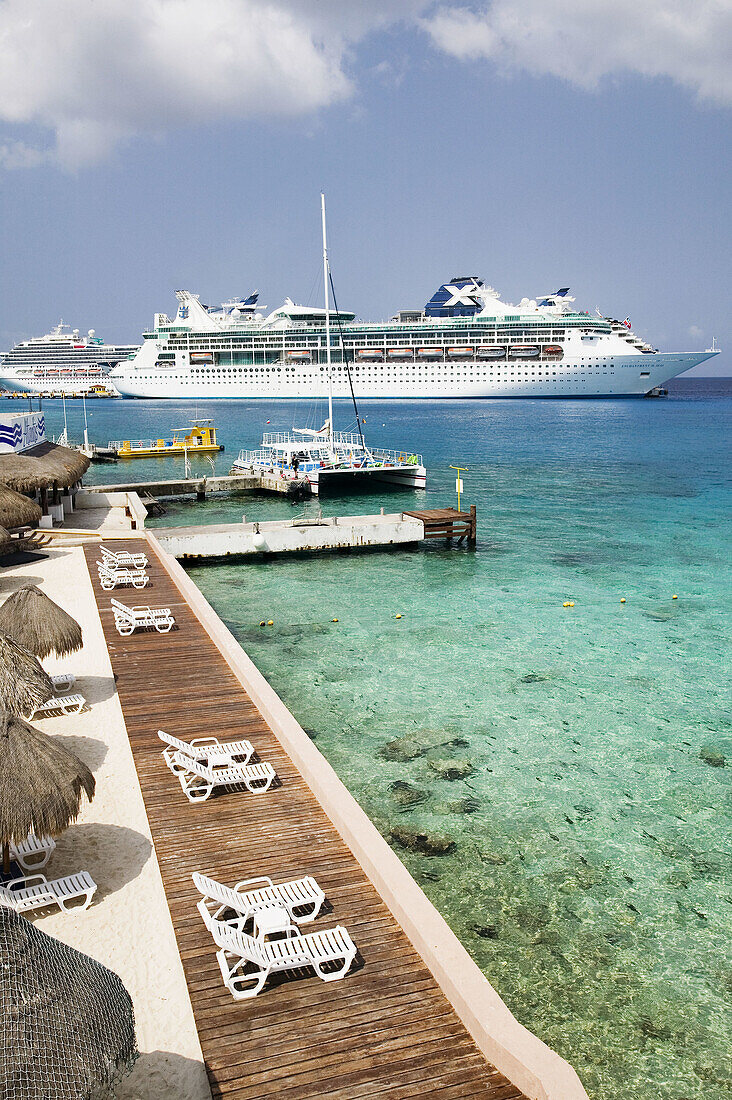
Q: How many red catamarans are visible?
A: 0